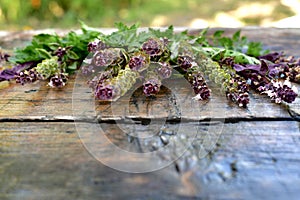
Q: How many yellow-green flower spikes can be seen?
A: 3